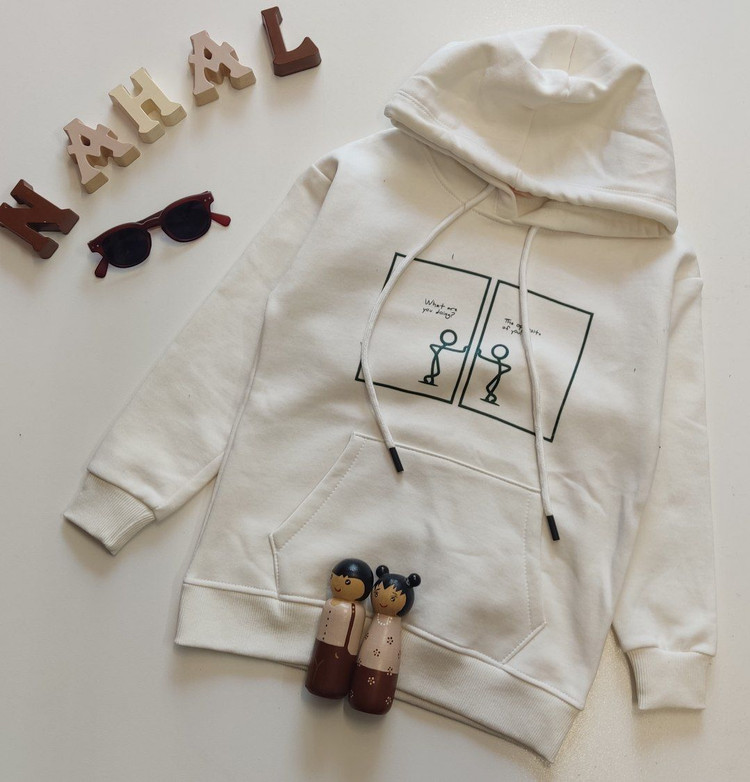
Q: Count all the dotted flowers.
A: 9